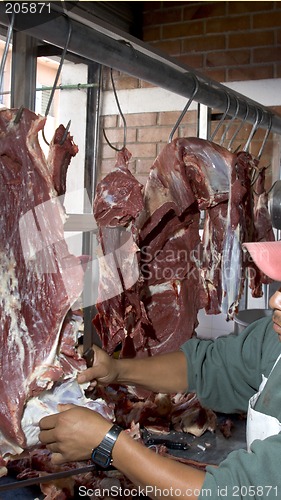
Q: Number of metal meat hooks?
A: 10